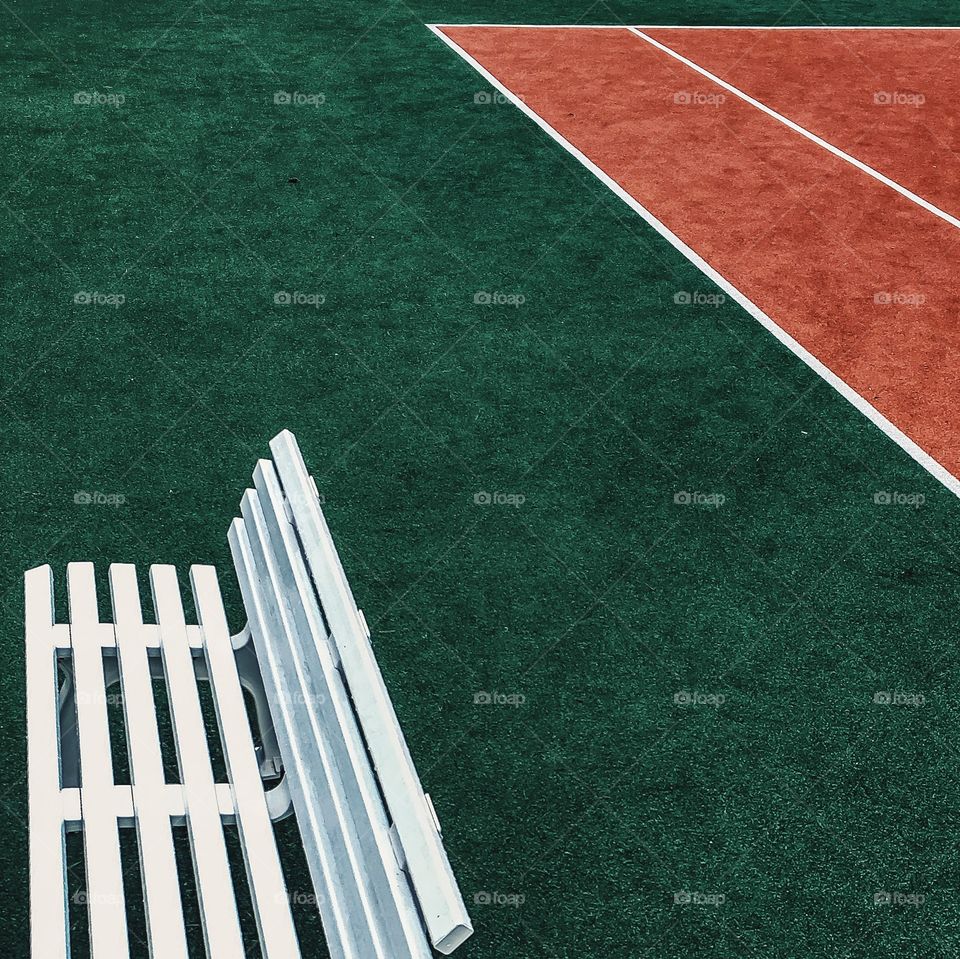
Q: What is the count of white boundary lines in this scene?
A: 3